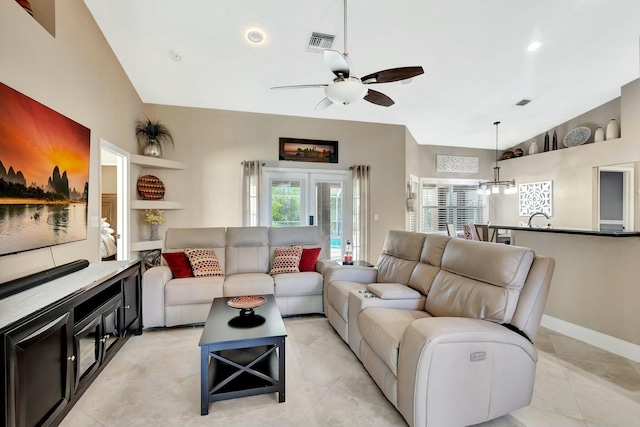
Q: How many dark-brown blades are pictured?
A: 2